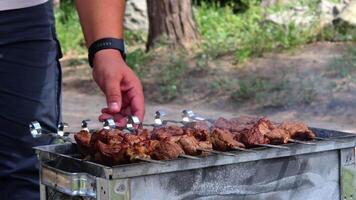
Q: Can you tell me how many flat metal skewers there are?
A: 7